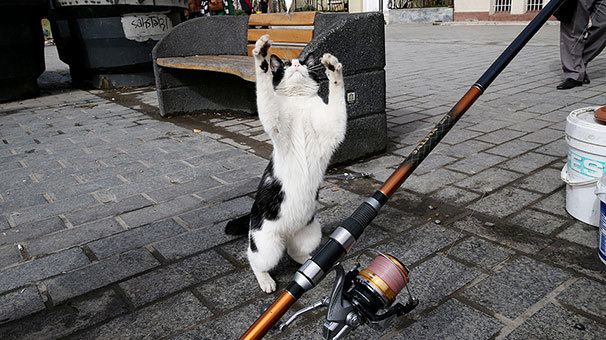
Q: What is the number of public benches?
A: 1